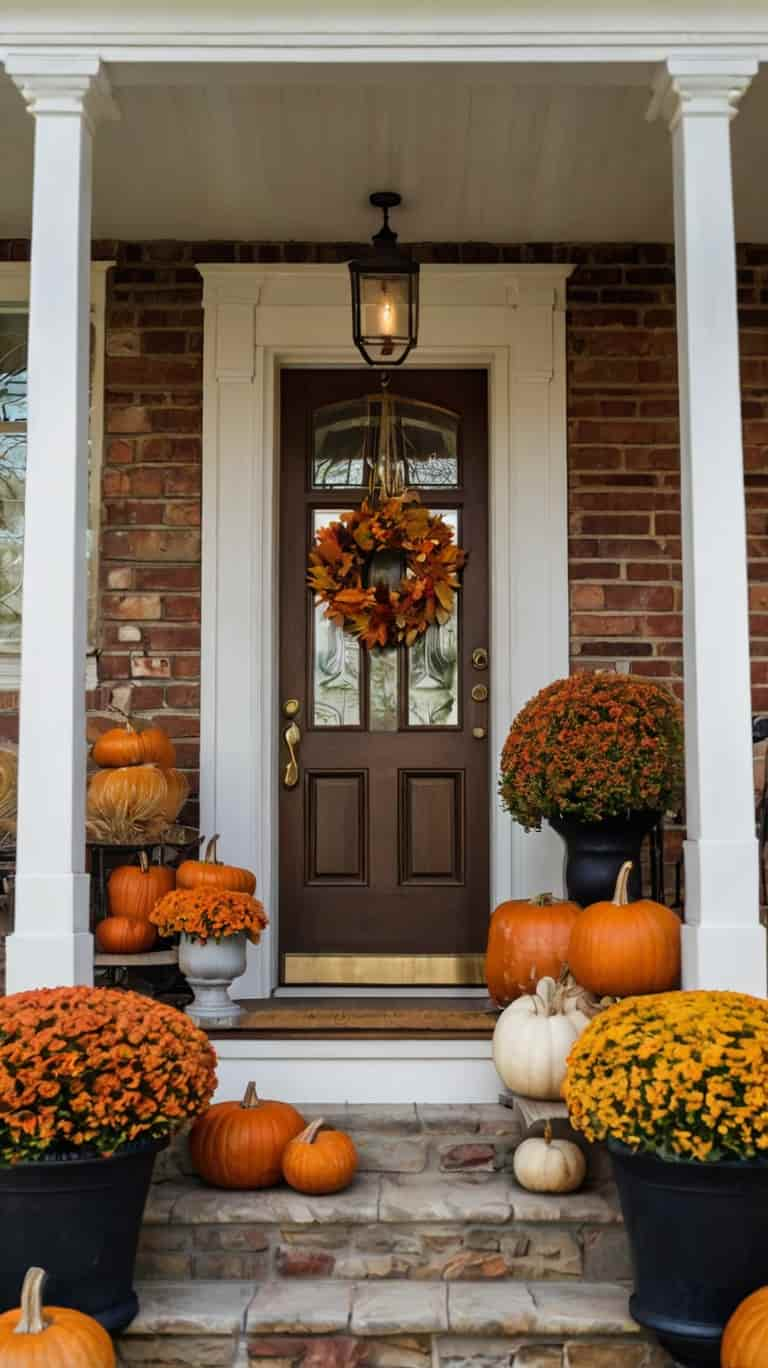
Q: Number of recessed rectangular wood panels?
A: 2